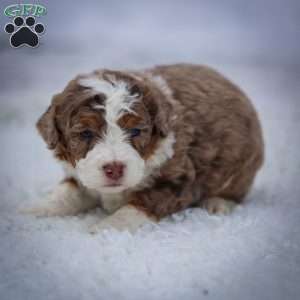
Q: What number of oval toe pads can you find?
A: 4